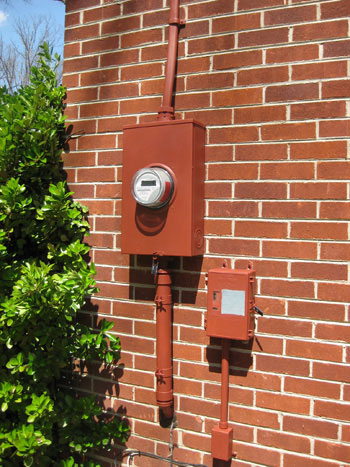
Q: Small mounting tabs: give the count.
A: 2